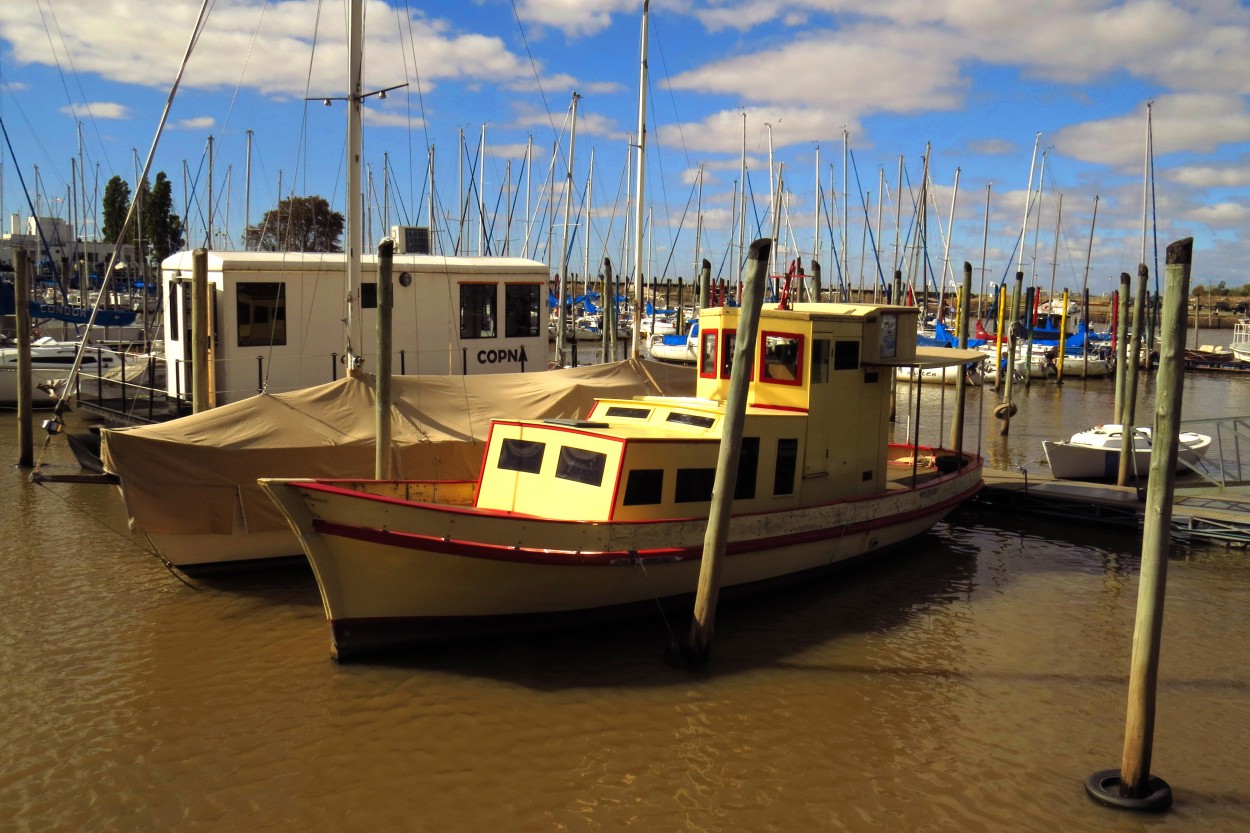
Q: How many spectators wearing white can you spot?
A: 0